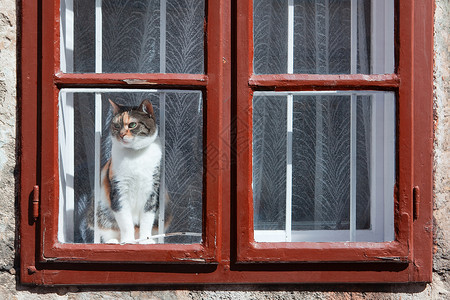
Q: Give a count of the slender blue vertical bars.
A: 0